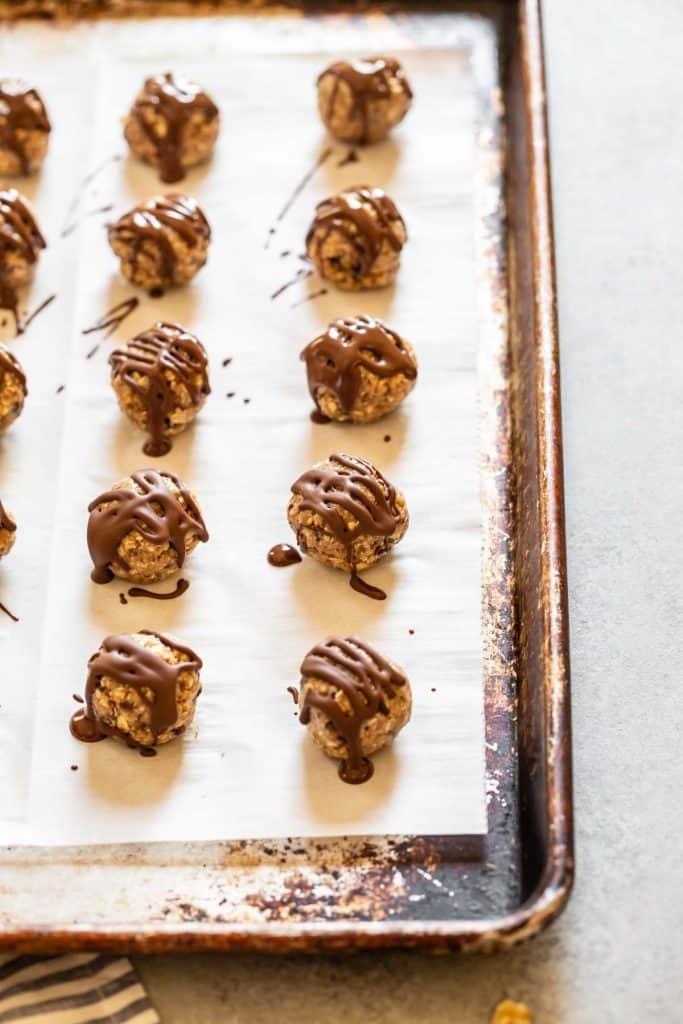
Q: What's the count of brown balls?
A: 14